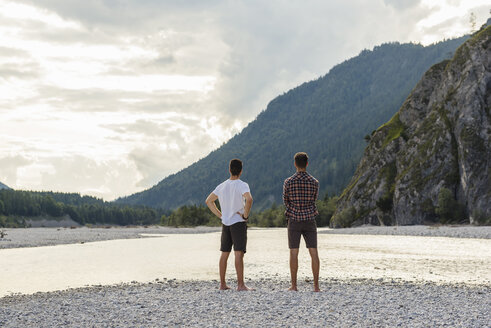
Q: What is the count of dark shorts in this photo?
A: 2